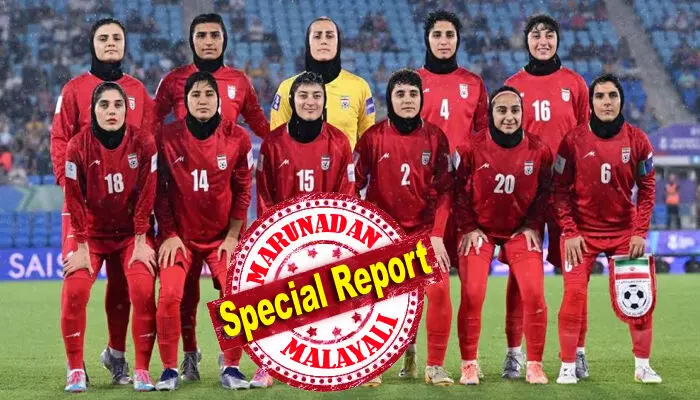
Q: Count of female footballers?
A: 11